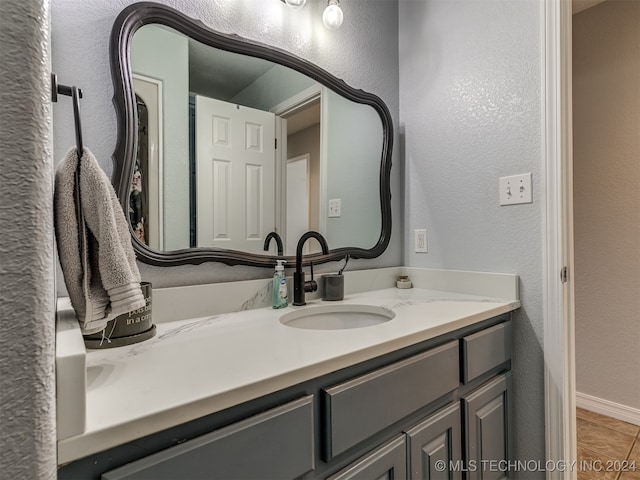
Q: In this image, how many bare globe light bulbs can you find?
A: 2